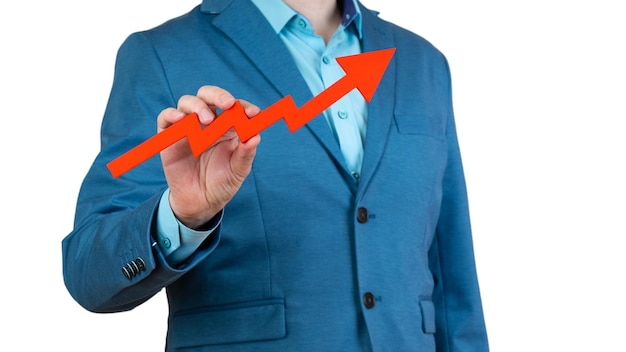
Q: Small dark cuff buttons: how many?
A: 4